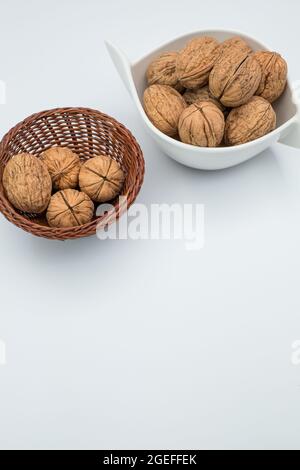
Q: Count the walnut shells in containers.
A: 13